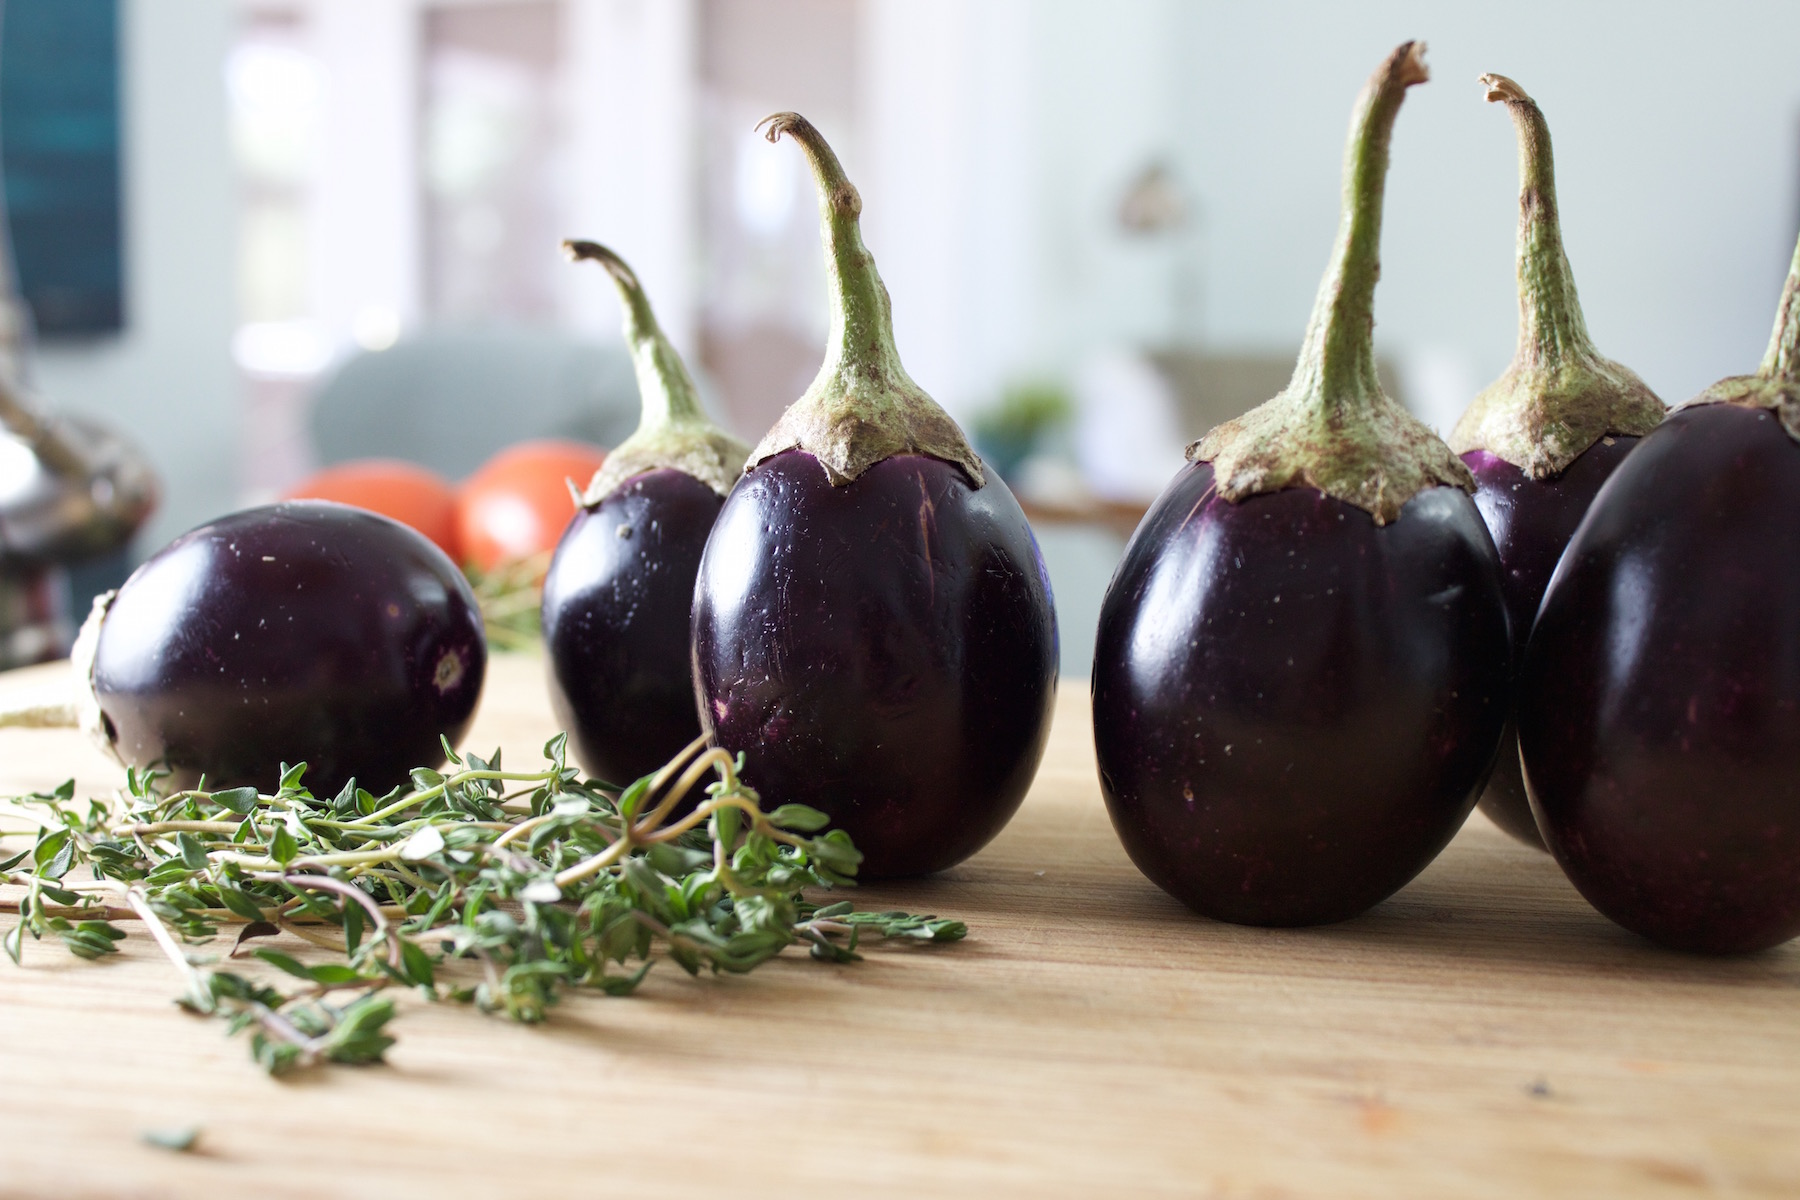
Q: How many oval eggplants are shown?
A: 6